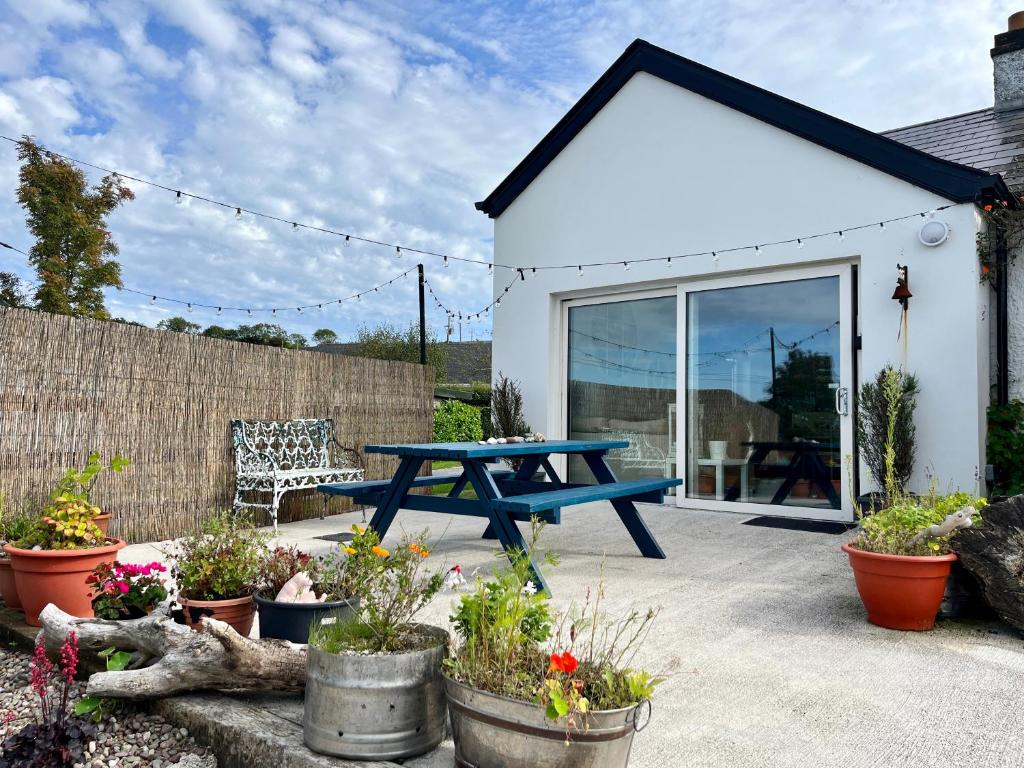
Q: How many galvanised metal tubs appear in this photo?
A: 2